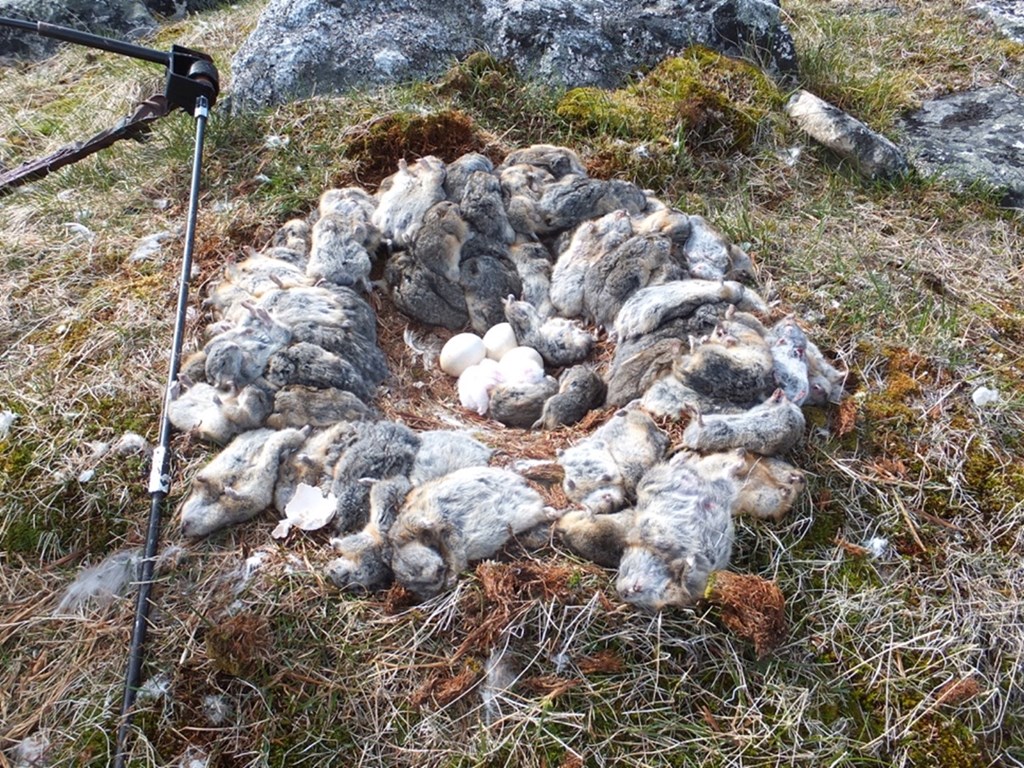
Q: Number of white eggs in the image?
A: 3